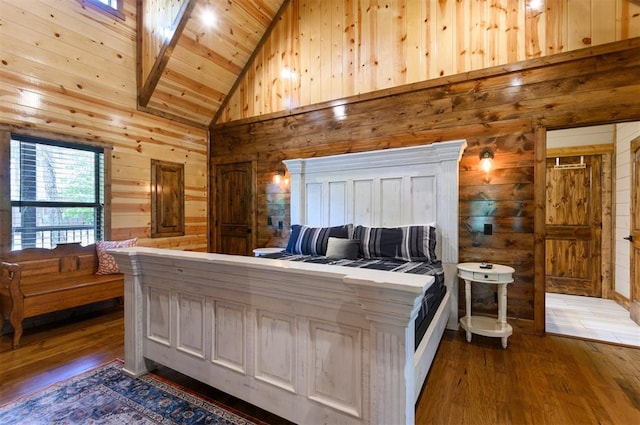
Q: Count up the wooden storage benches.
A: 1